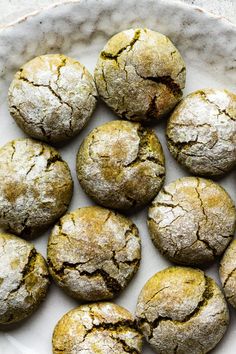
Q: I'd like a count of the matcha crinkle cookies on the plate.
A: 11